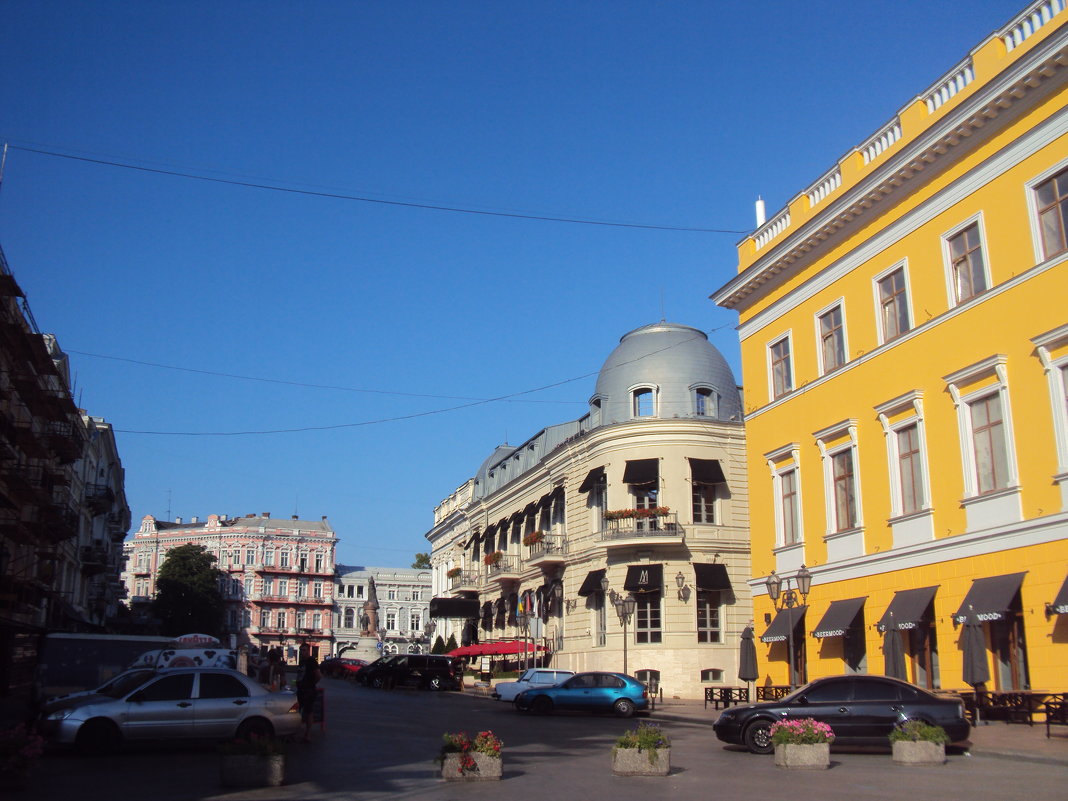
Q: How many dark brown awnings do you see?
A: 5